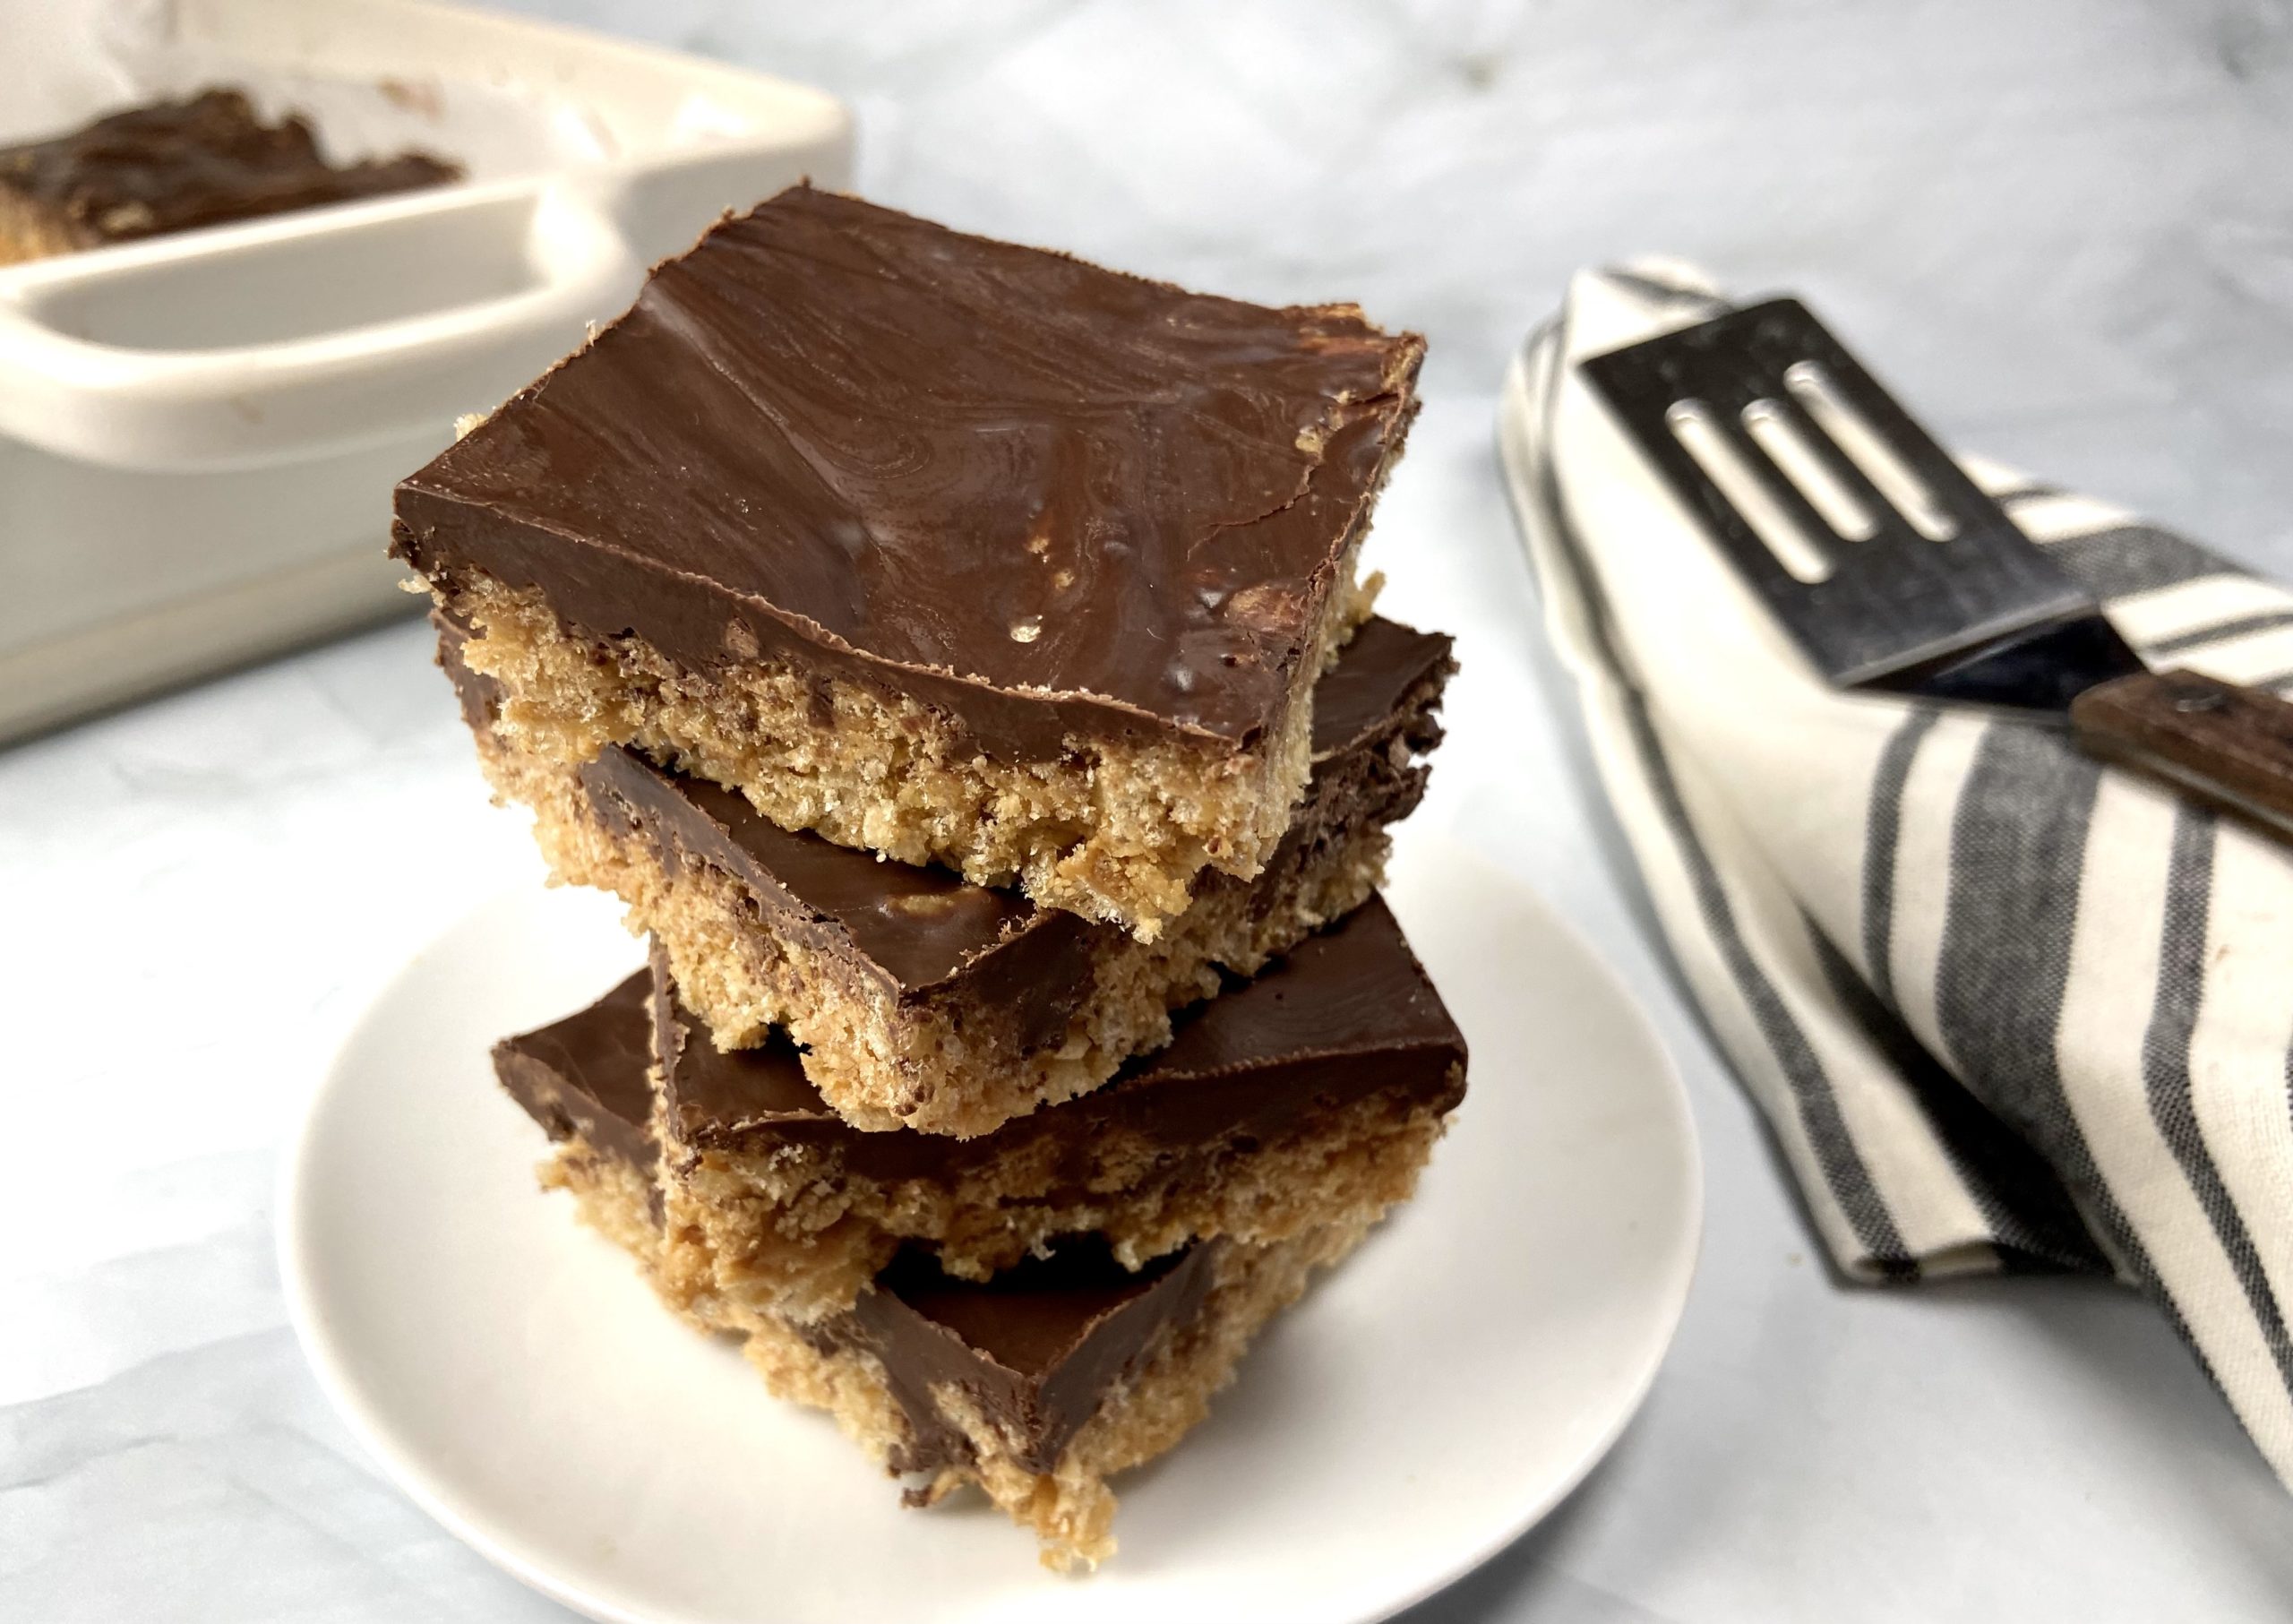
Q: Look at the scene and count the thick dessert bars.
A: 4